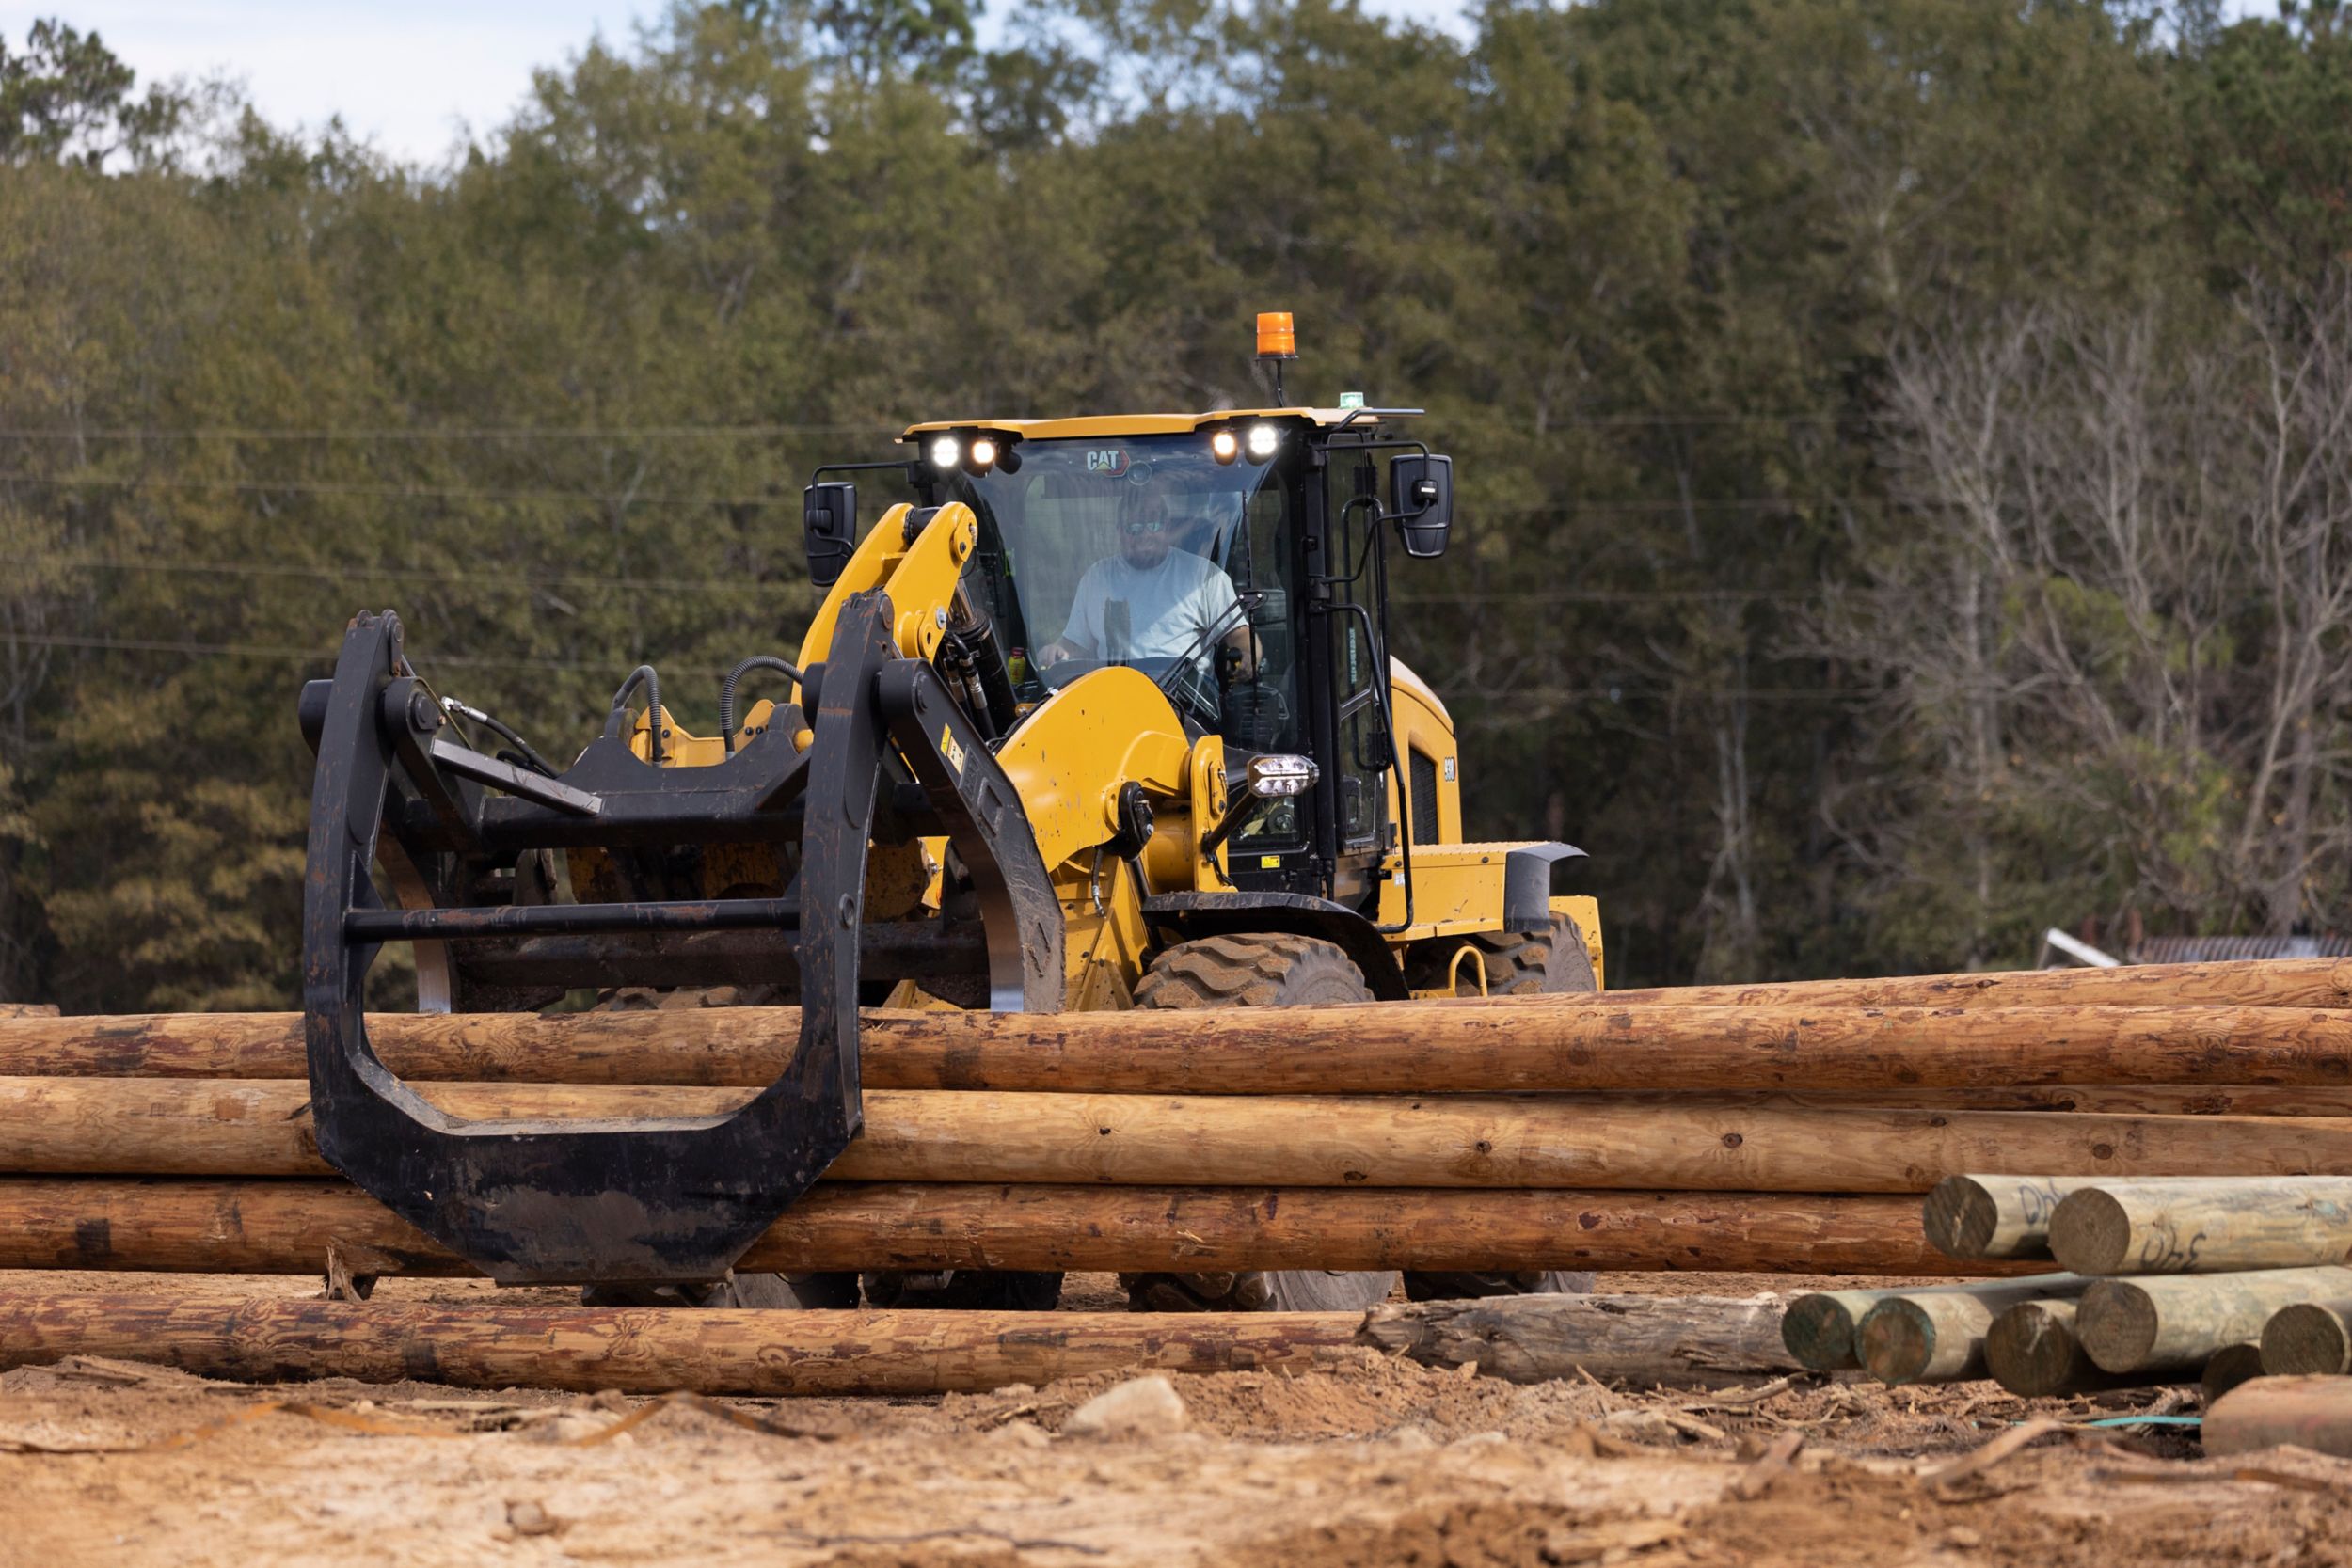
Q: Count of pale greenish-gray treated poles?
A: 8